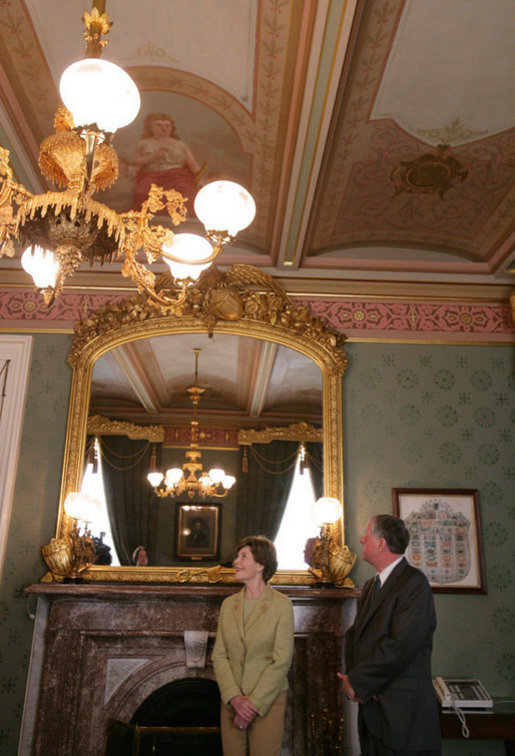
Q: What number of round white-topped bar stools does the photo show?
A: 0